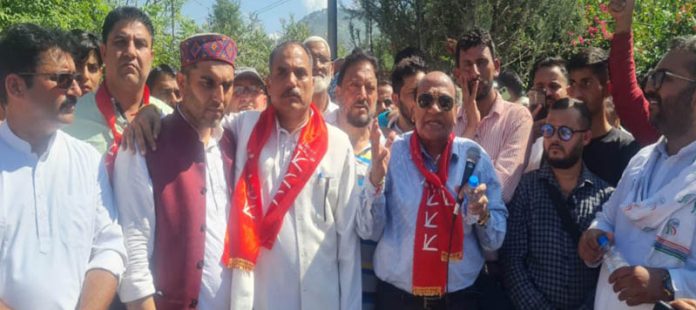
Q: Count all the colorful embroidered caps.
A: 1